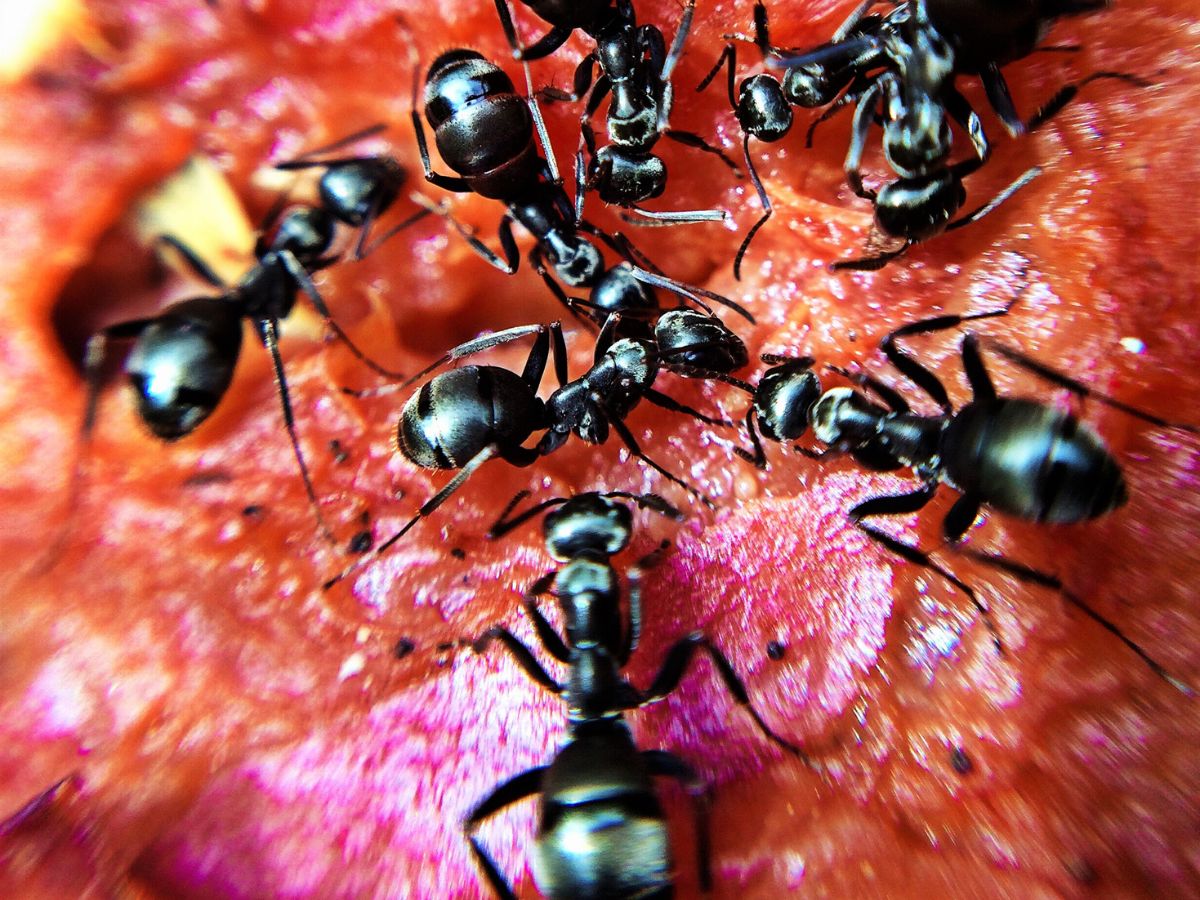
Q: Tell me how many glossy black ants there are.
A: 8